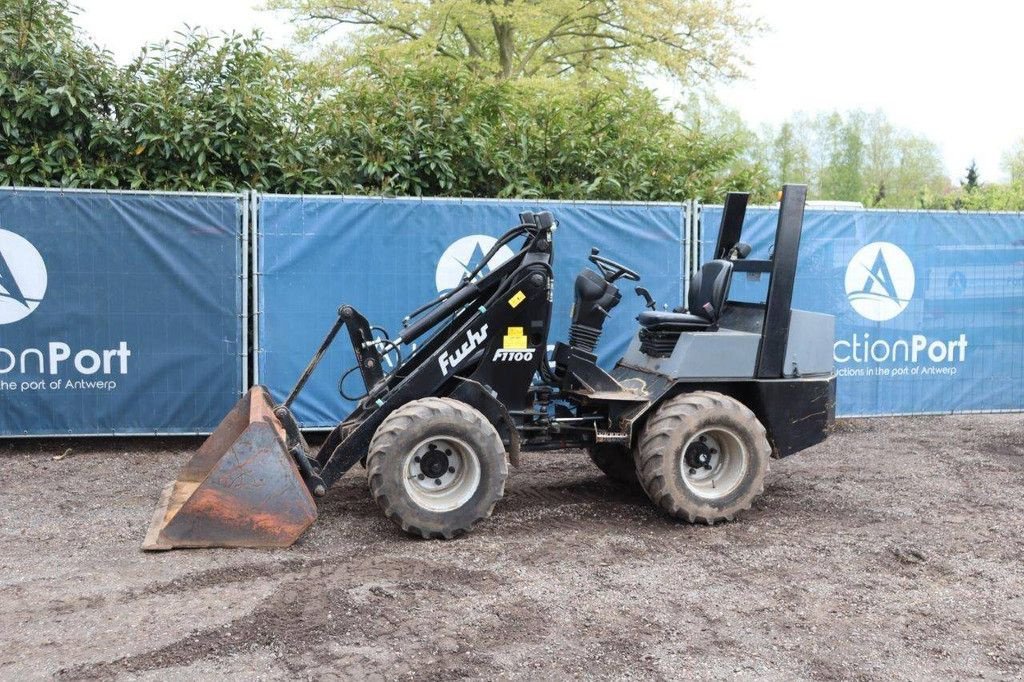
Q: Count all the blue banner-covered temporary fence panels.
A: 3